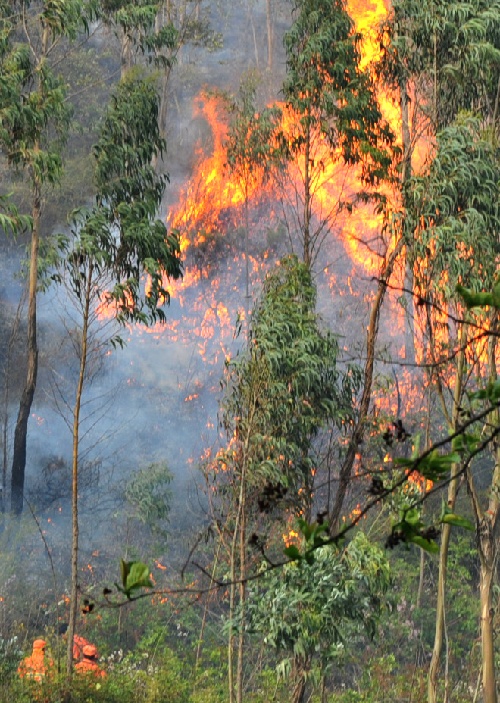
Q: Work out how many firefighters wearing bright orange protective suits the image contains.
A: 3